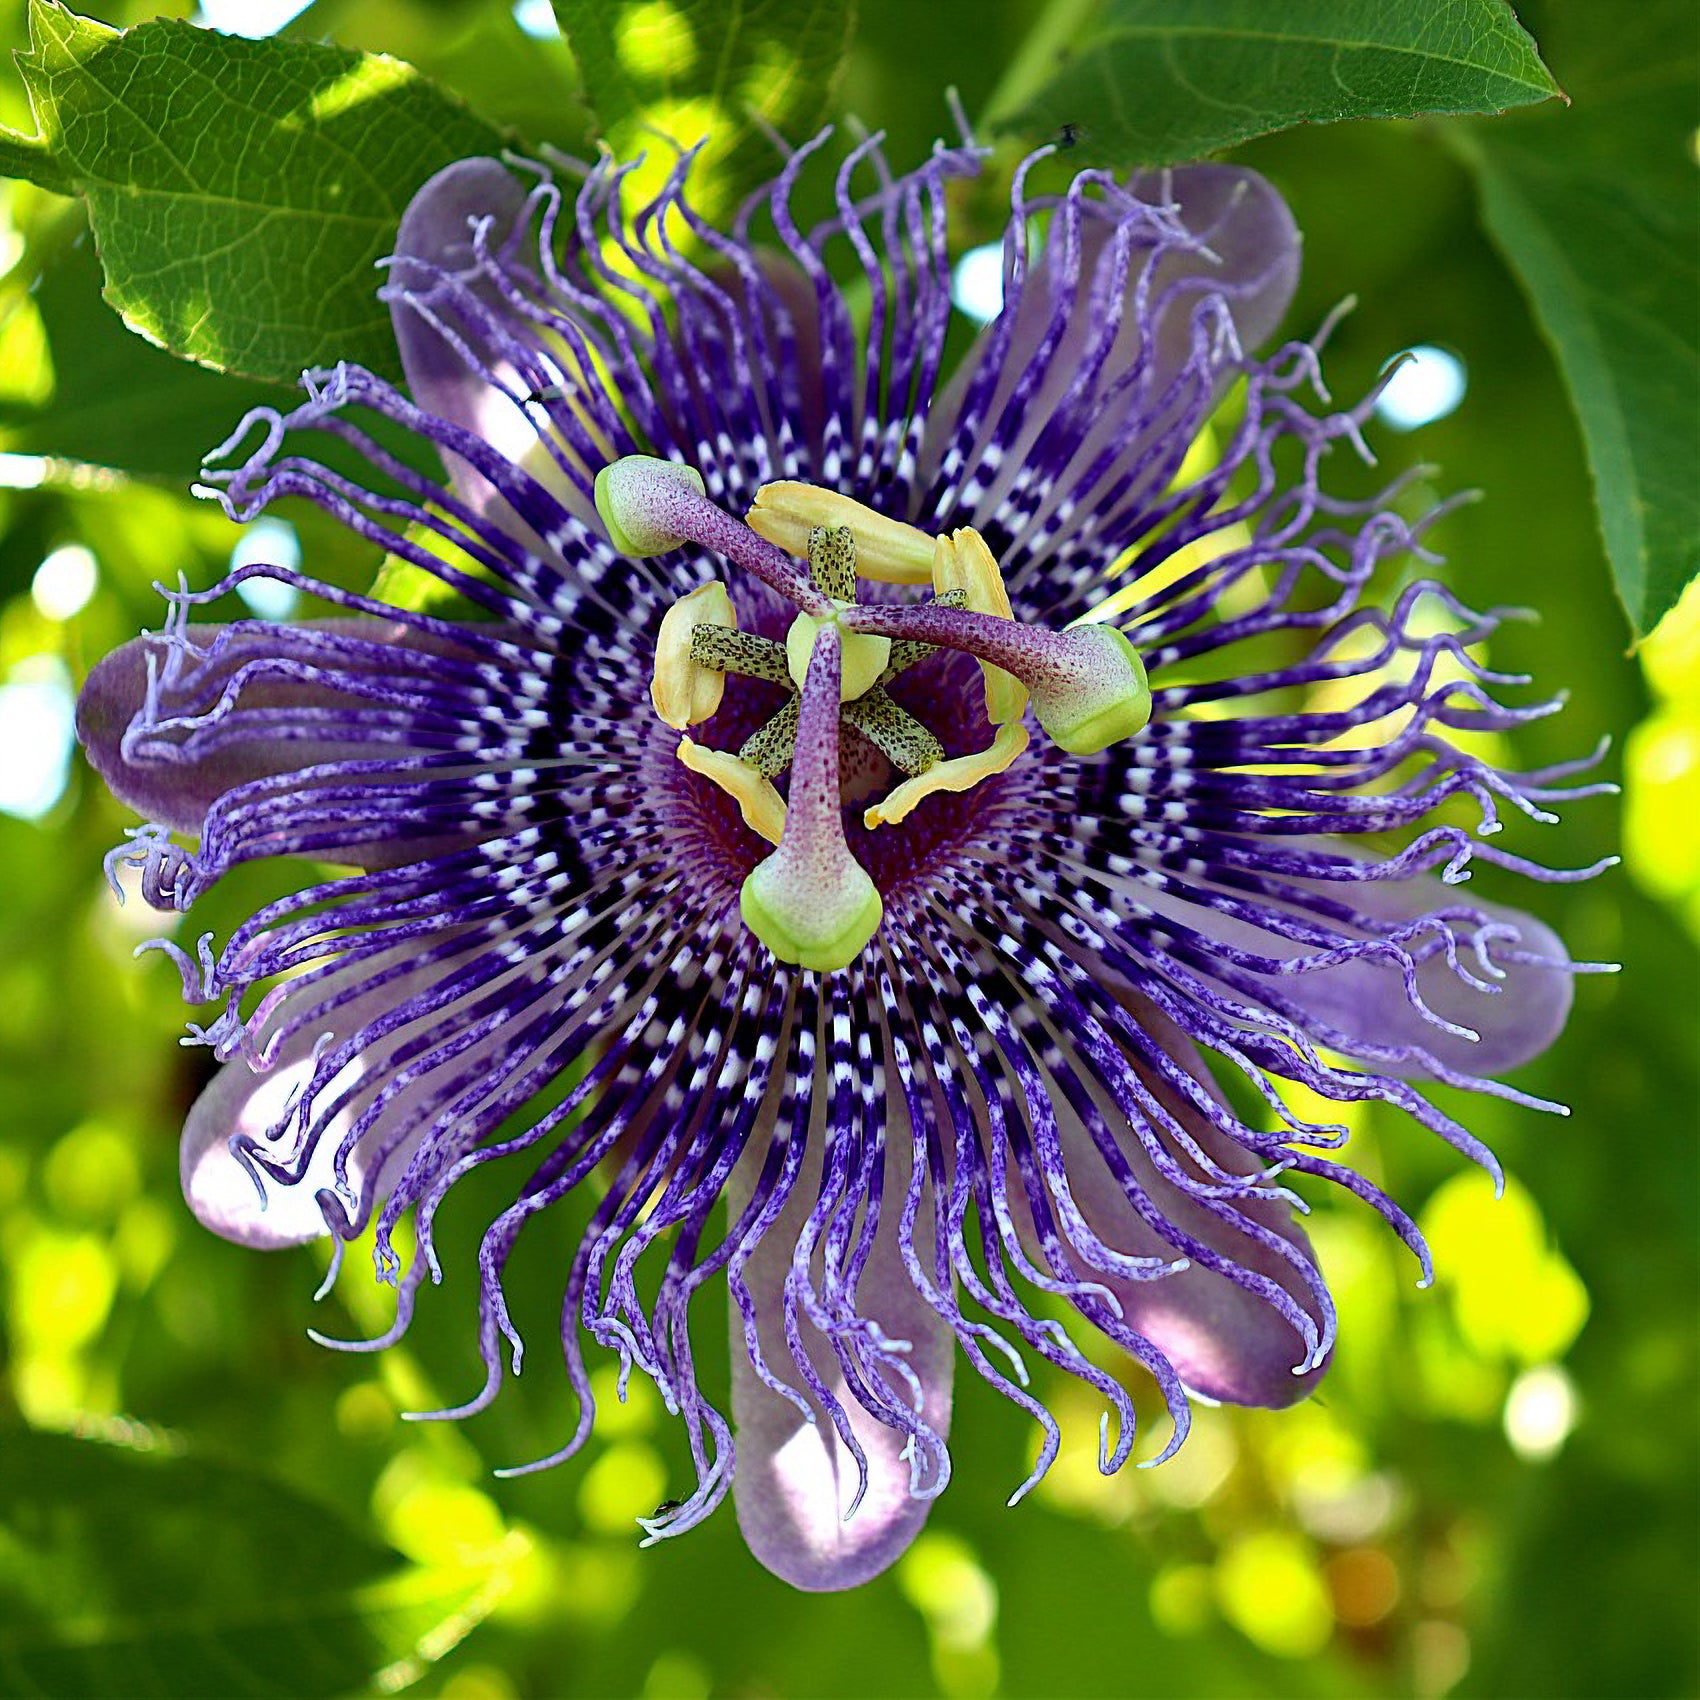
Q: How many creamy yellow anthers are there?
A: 5